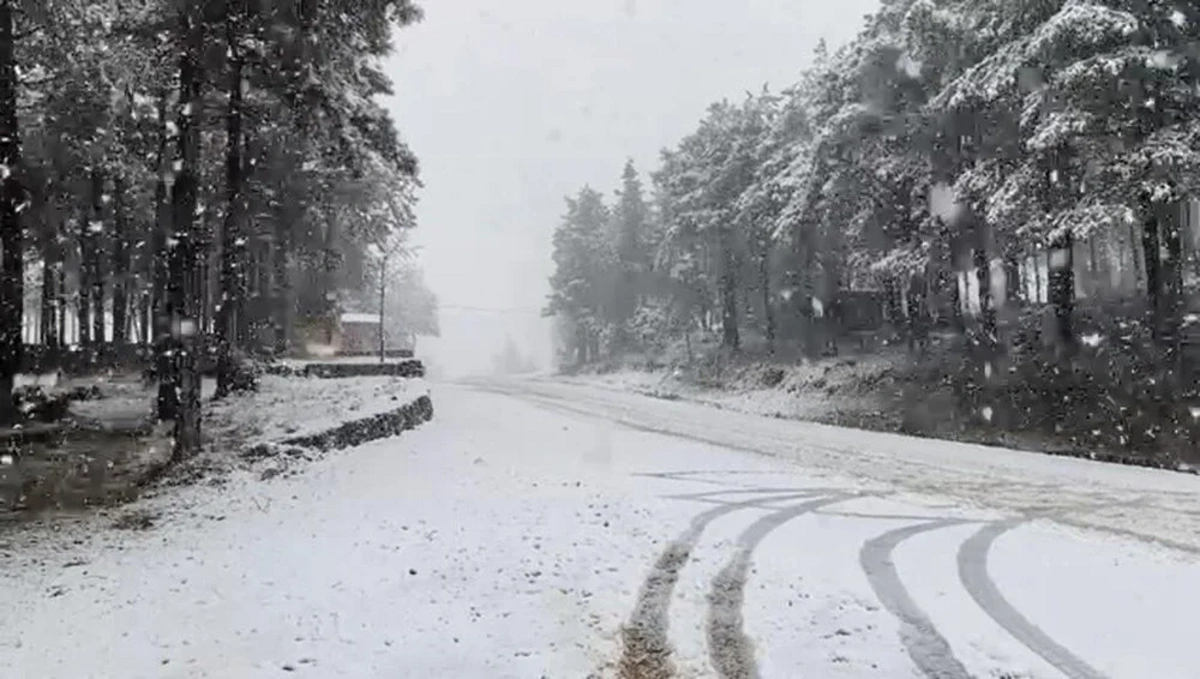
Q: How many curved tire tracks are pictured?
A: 4